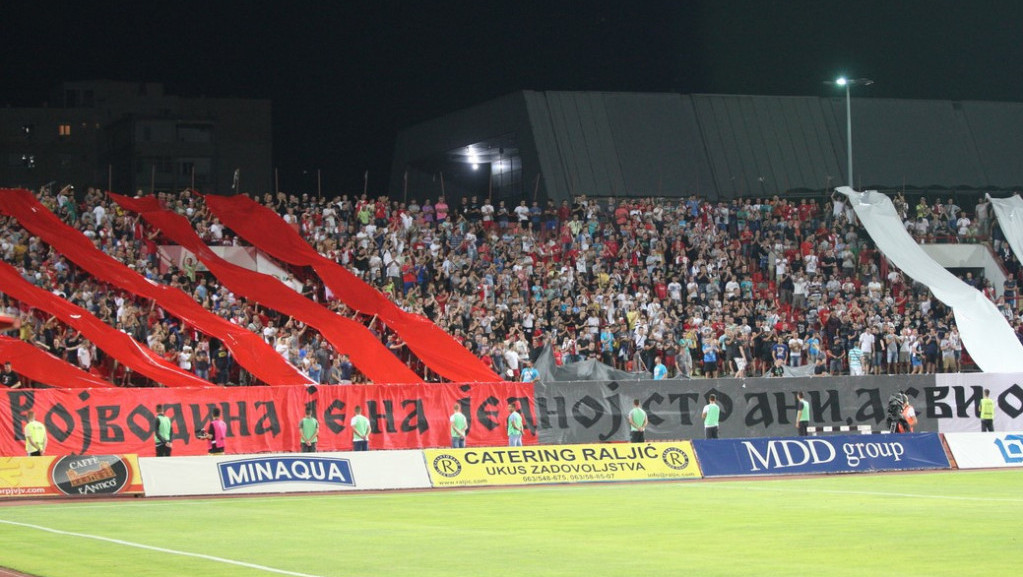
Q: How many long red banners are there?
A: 5